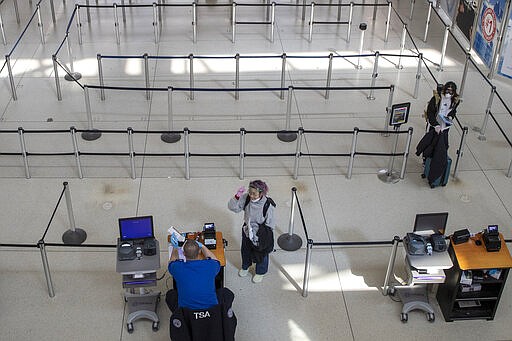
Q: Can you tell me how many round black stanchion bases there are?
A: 6